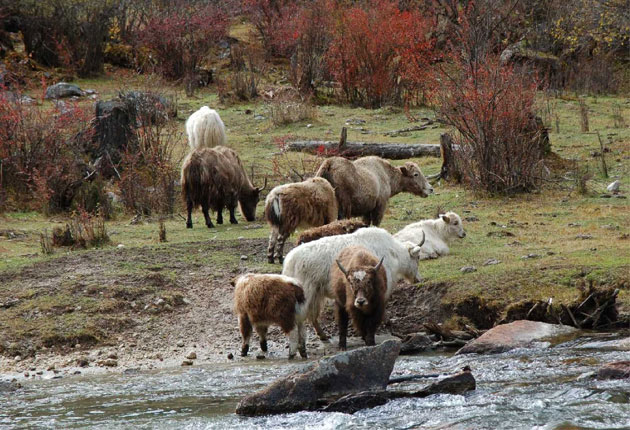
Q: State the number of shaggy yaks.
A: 9